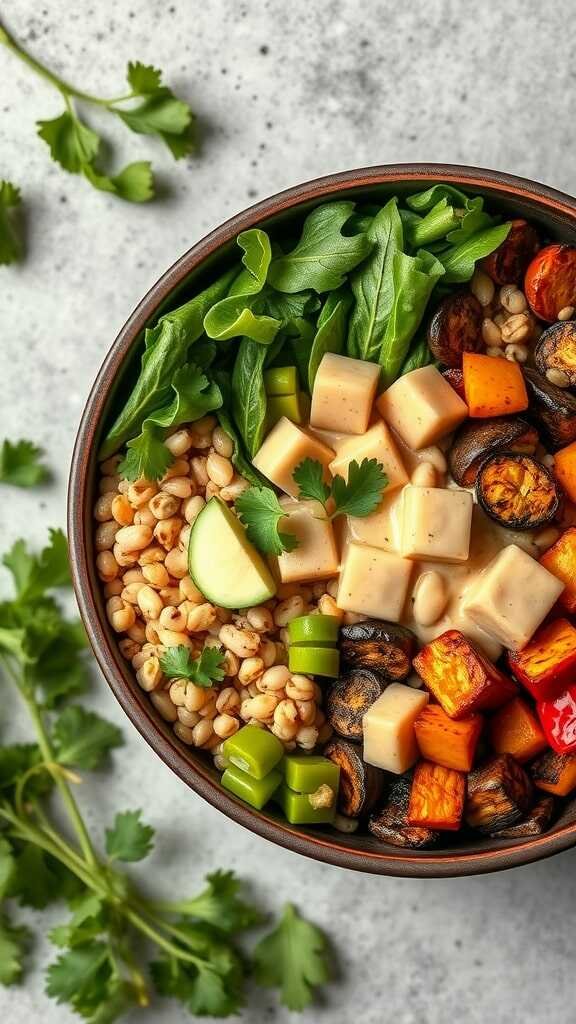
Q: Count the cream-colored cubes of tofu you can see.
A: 10